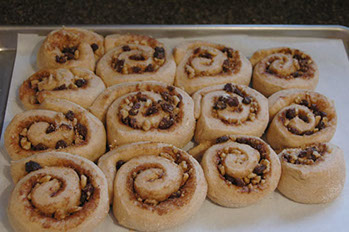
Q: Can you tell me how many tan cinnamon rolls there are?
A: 13